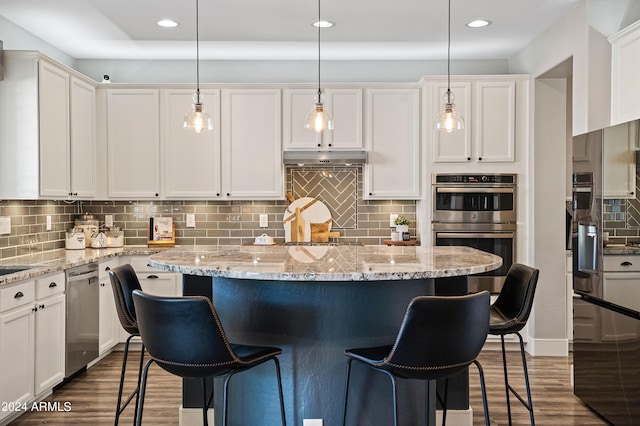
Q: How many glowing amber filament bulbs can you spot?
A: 3